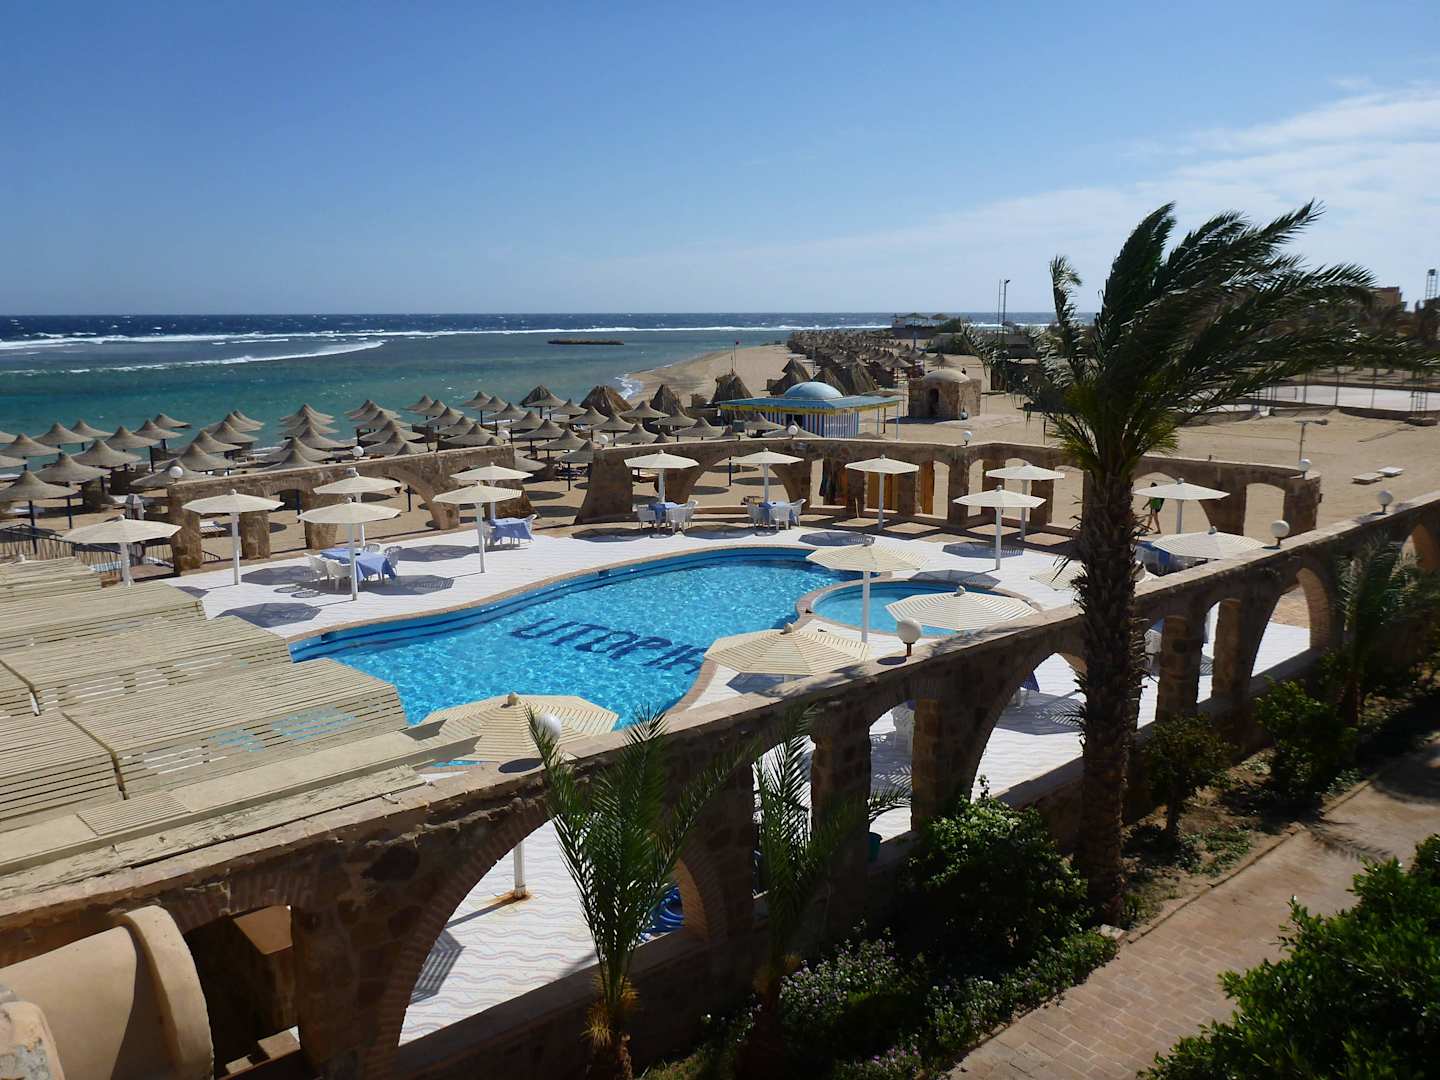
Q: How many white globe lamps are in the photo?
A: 11